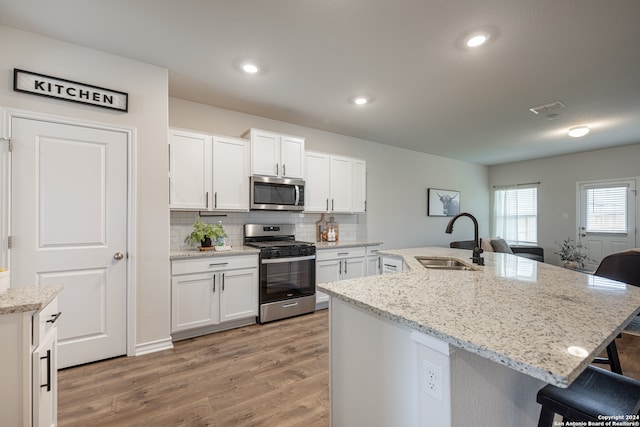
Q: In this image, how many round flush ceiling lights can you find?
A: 4